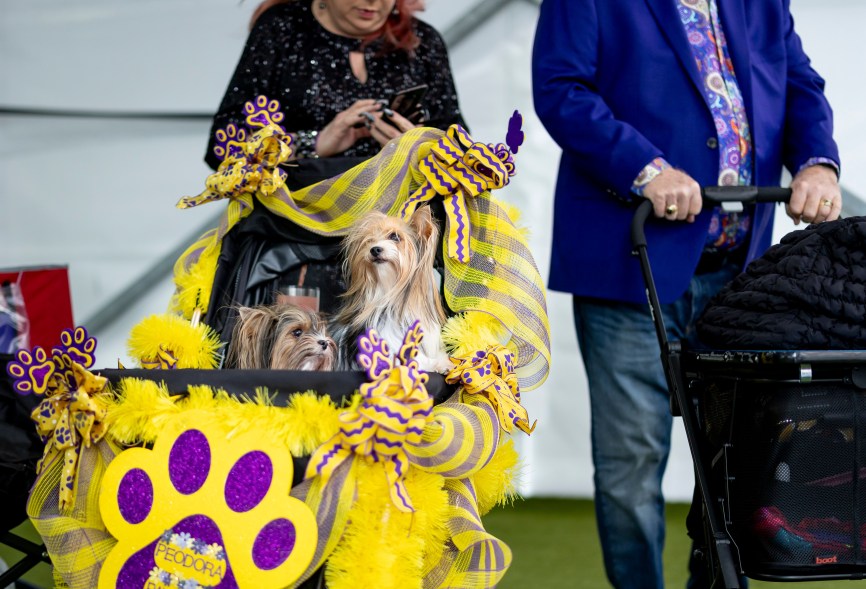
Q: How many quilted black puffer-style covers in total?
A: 1